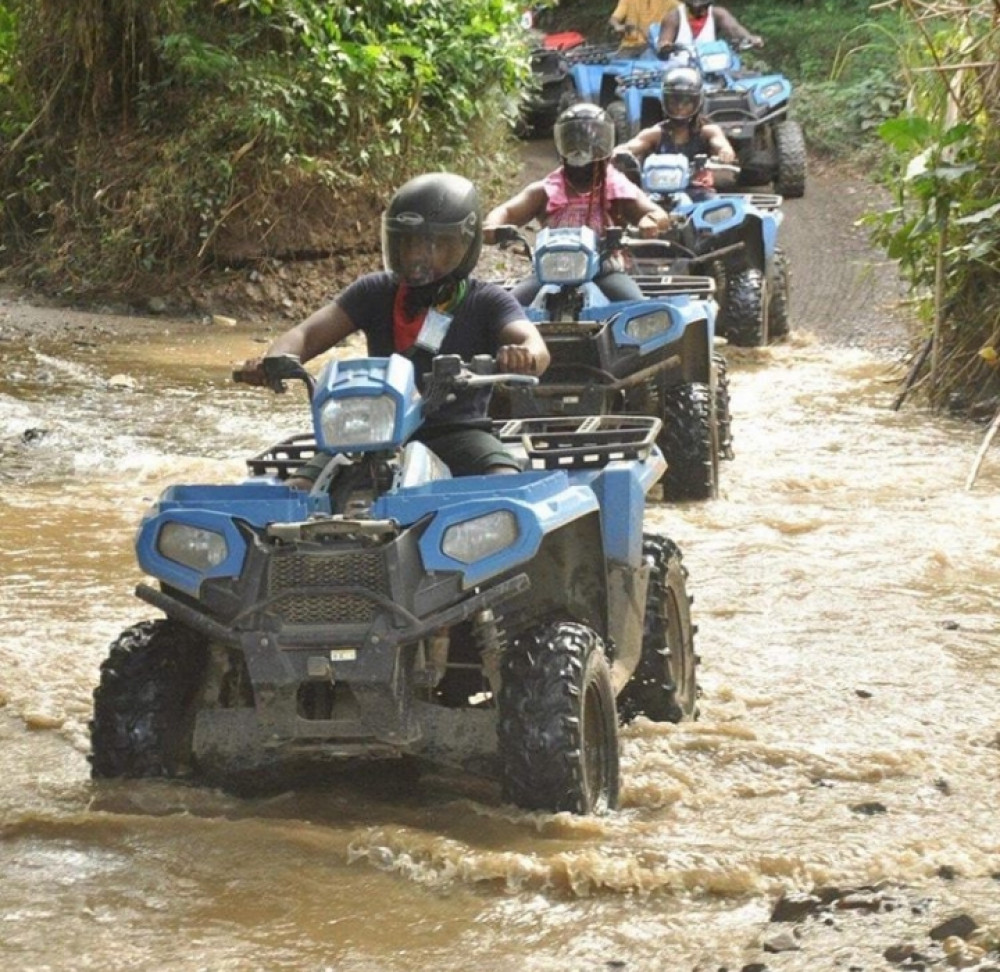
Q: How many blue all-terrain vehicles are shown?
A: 5